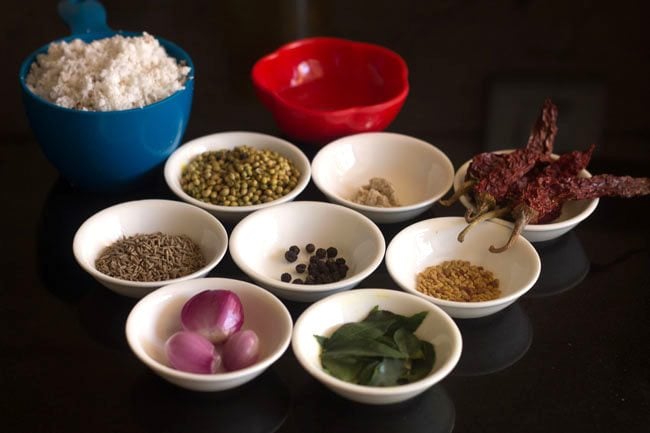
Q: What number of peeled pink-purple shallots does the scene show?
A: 3